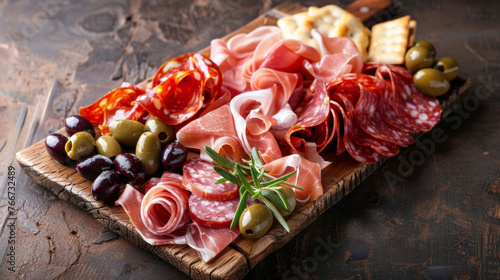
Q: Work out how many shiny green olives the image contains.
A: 11